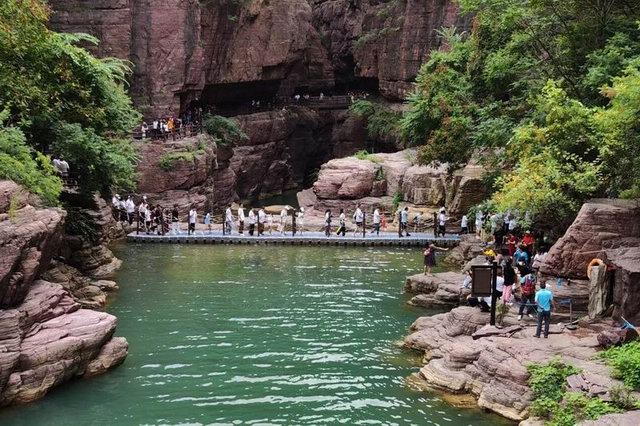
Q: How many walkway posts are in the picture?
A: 9